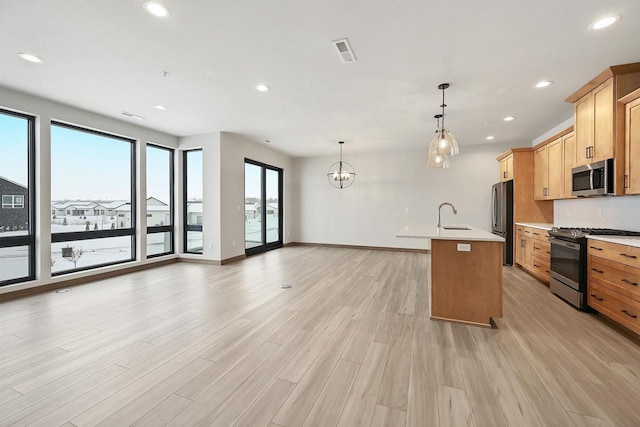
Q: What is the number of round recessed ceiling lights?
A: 8